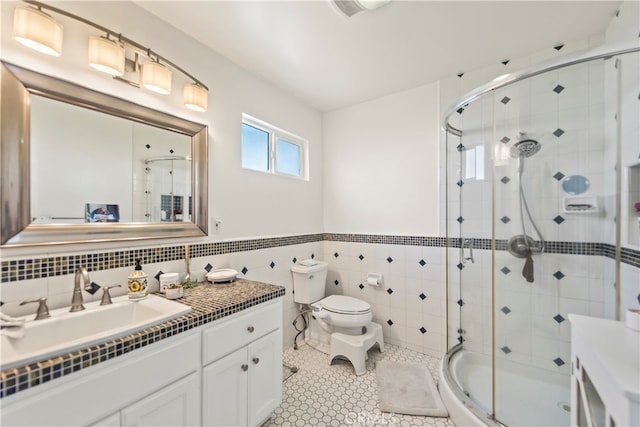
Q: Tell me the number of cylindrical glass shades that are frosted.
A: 4